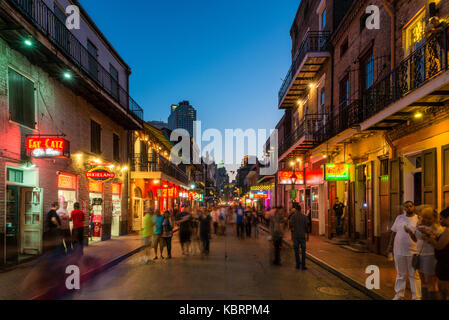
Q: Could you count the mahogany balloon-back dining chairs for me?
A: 0